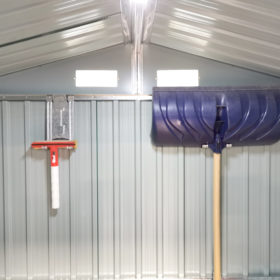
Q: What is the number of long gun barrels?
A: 0